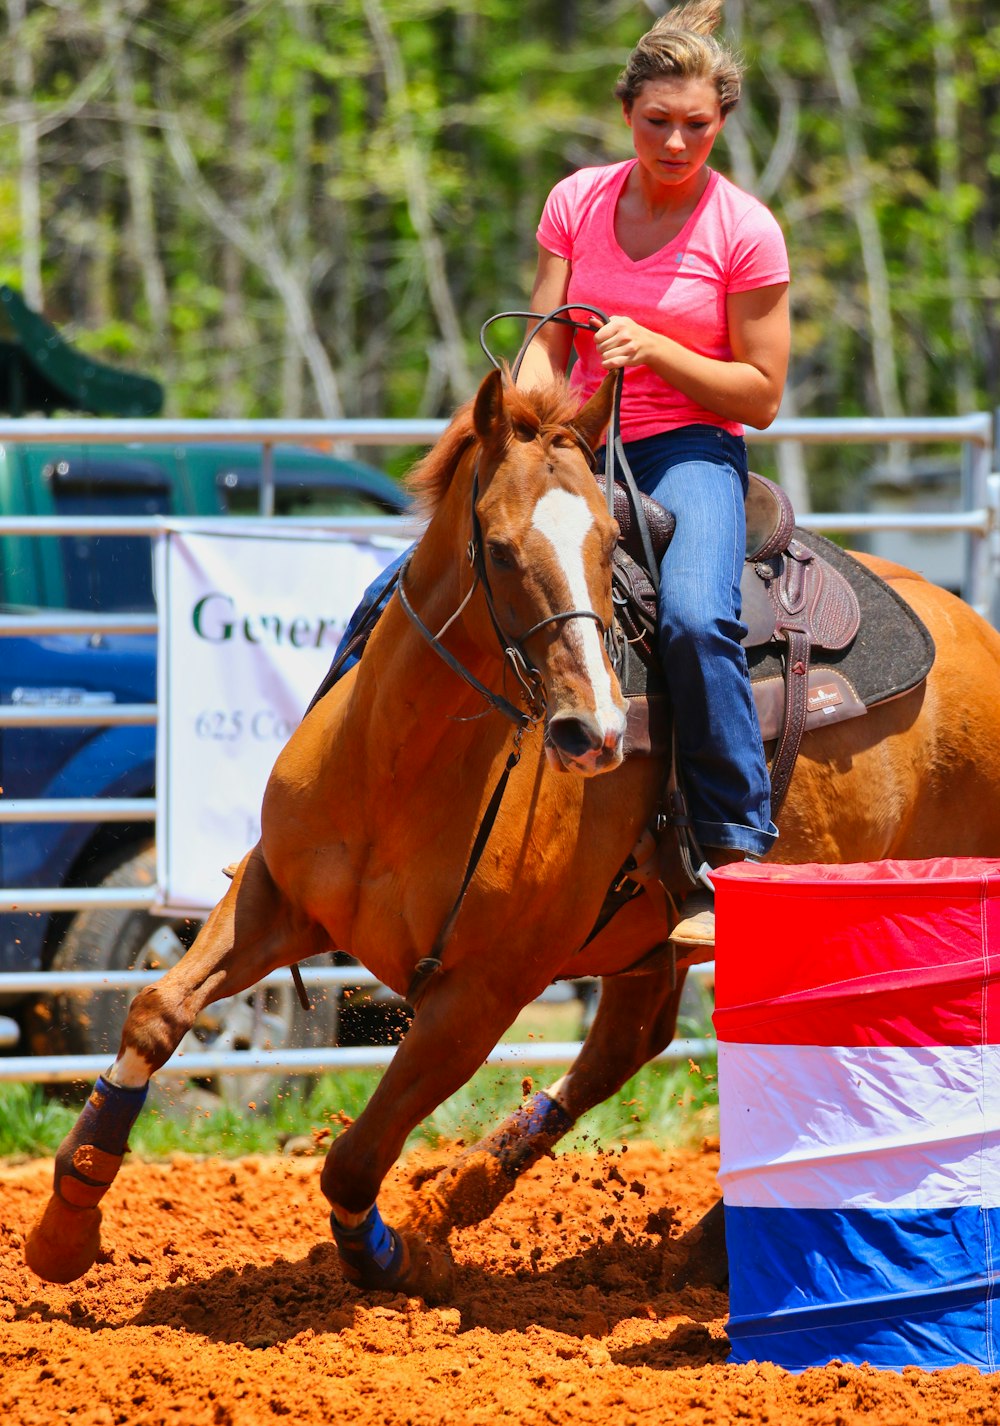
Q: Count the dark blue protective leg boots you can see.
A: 3